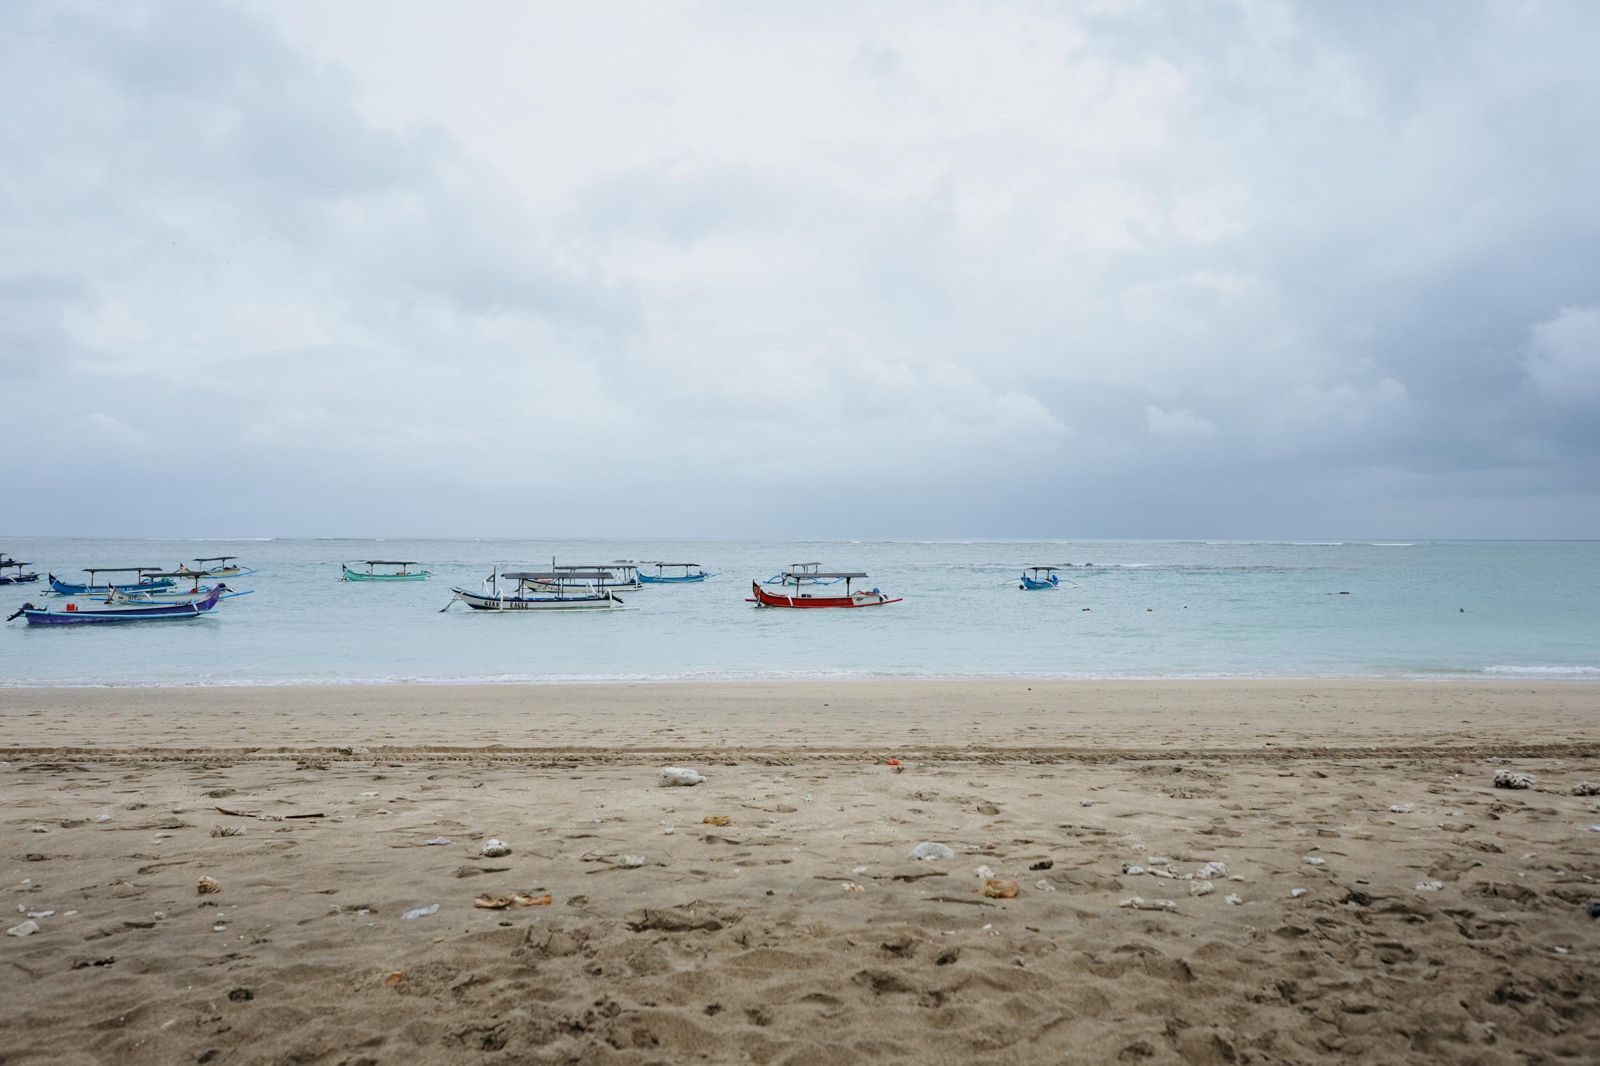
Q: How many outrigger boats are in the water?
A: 13